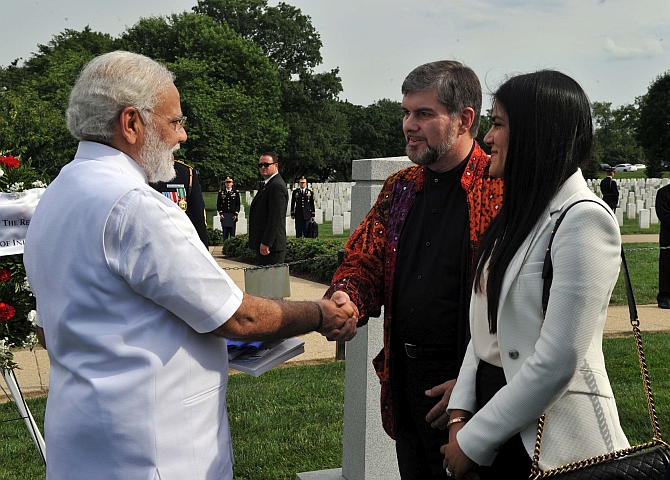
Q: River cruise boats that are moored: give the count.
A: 0